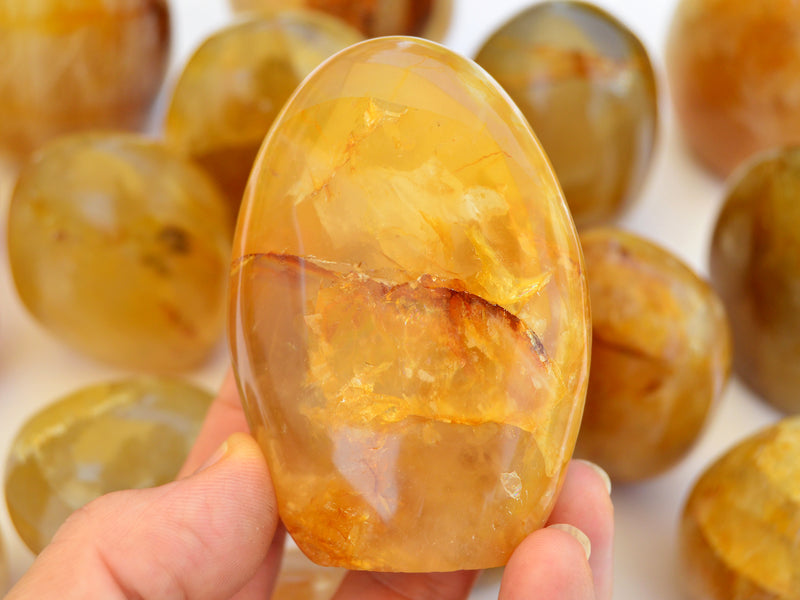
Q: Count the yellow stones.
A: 11